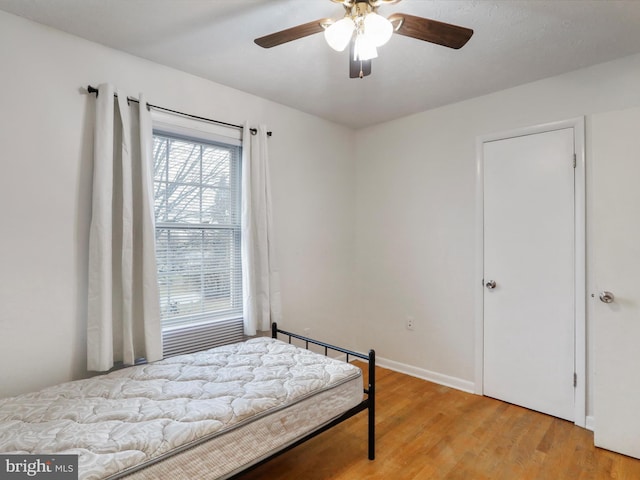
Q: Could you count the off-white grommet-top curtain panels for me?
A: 2